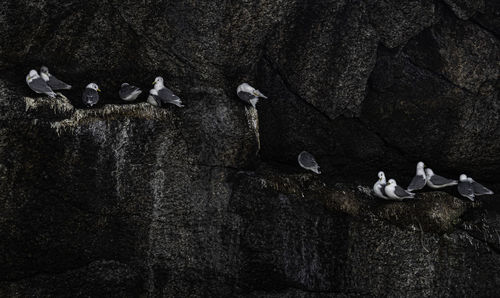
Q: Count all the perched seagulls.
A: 14